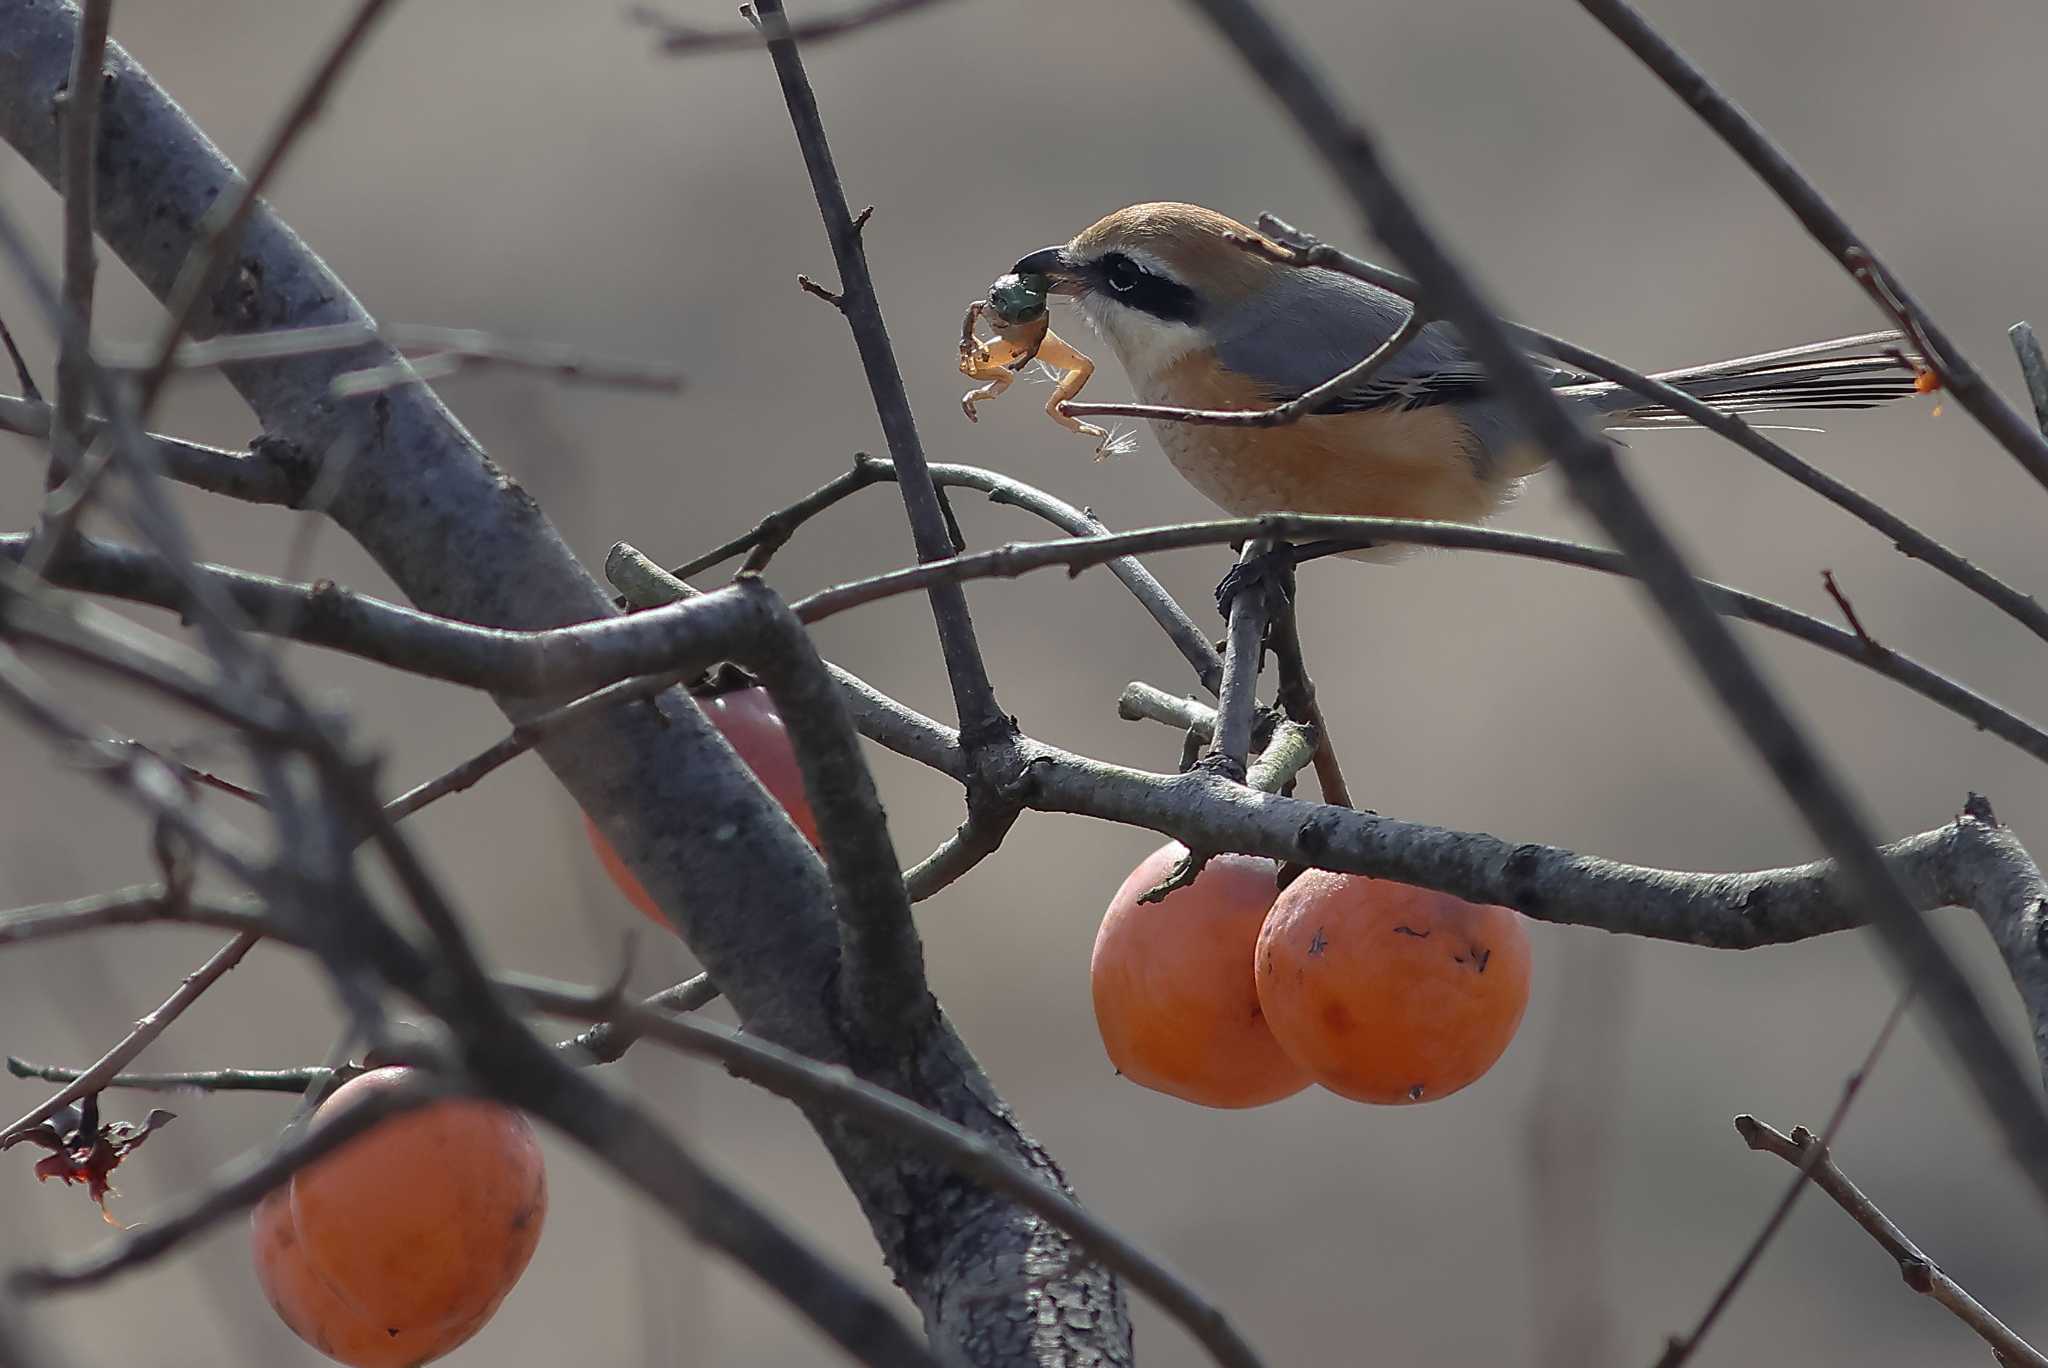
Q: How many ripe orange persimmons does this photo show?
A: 5